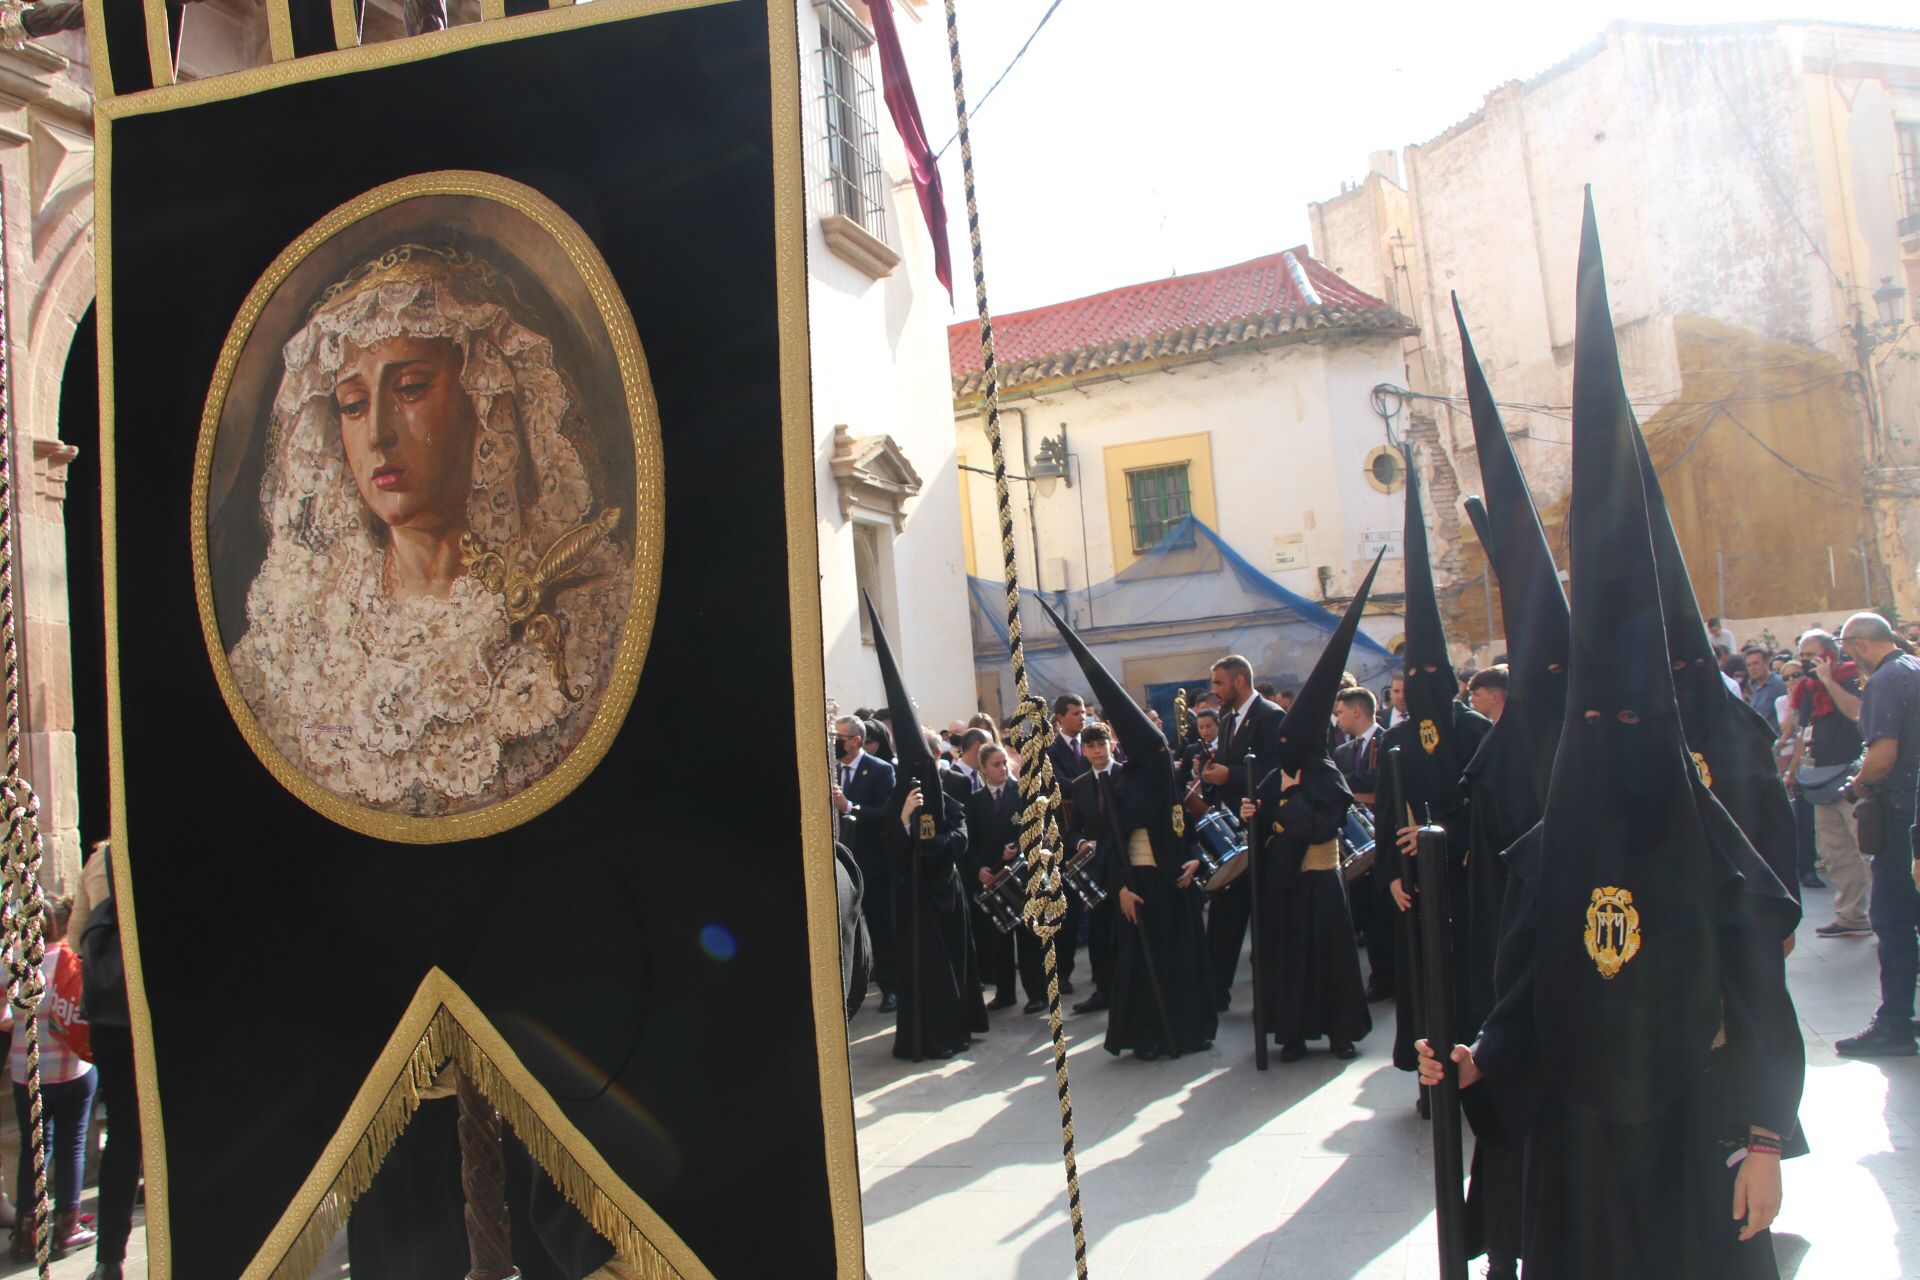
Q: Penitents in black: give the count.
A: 7